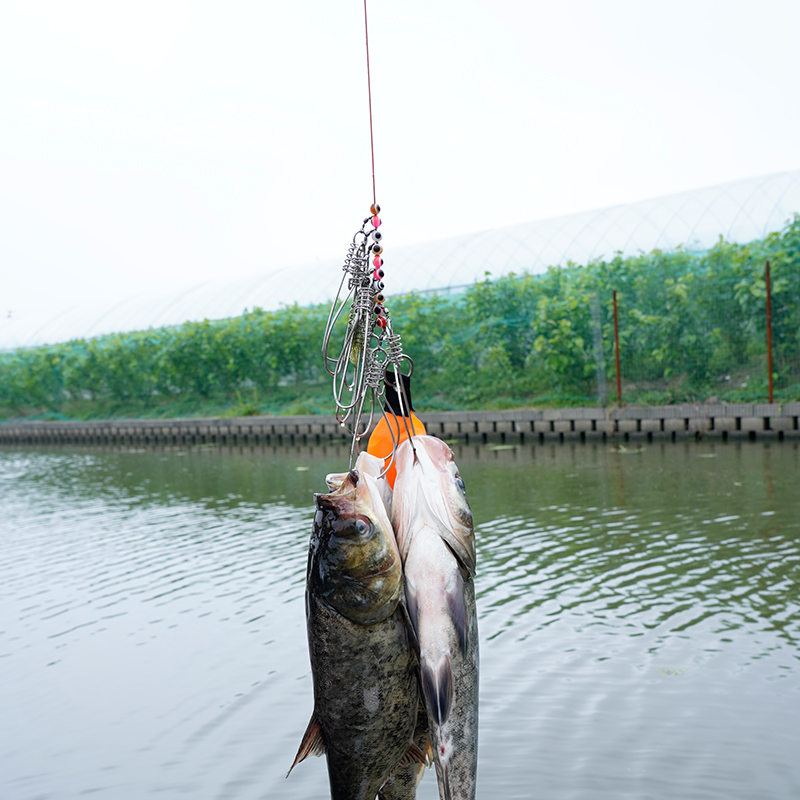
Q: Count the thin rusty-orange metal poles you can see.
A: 2